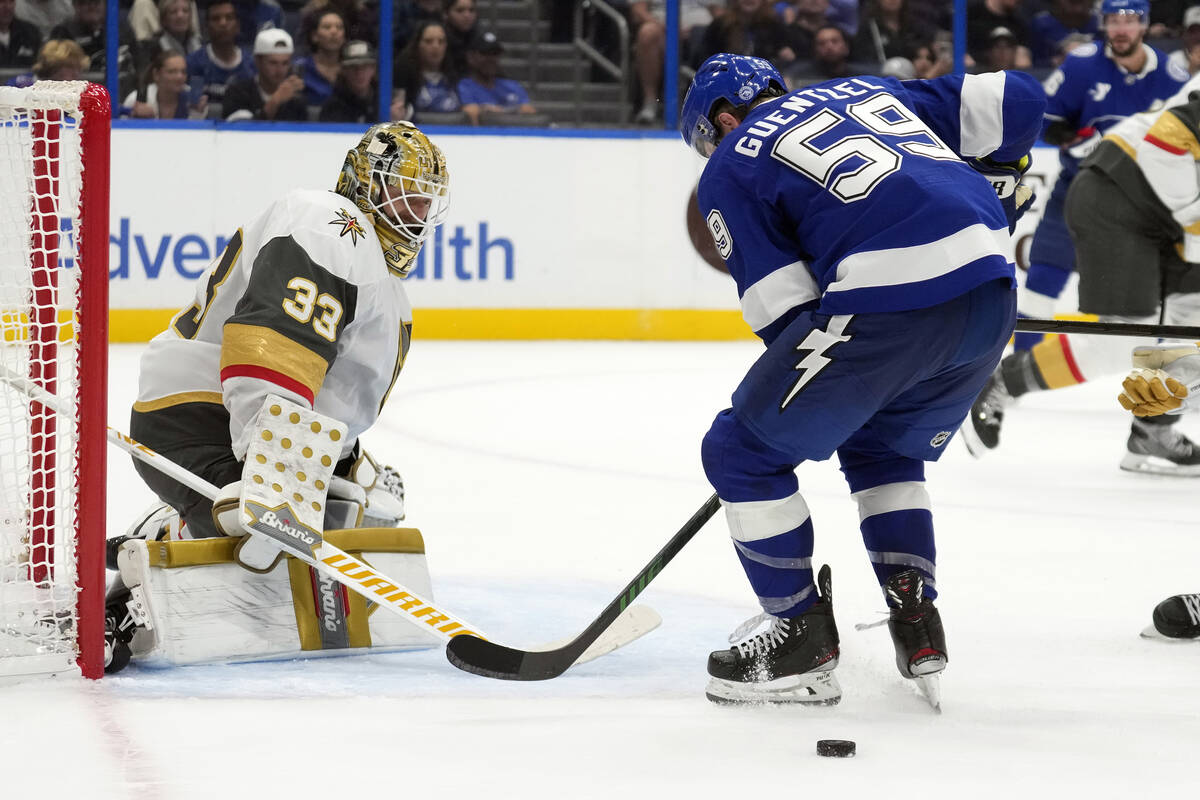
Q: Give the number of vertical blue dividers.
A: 4